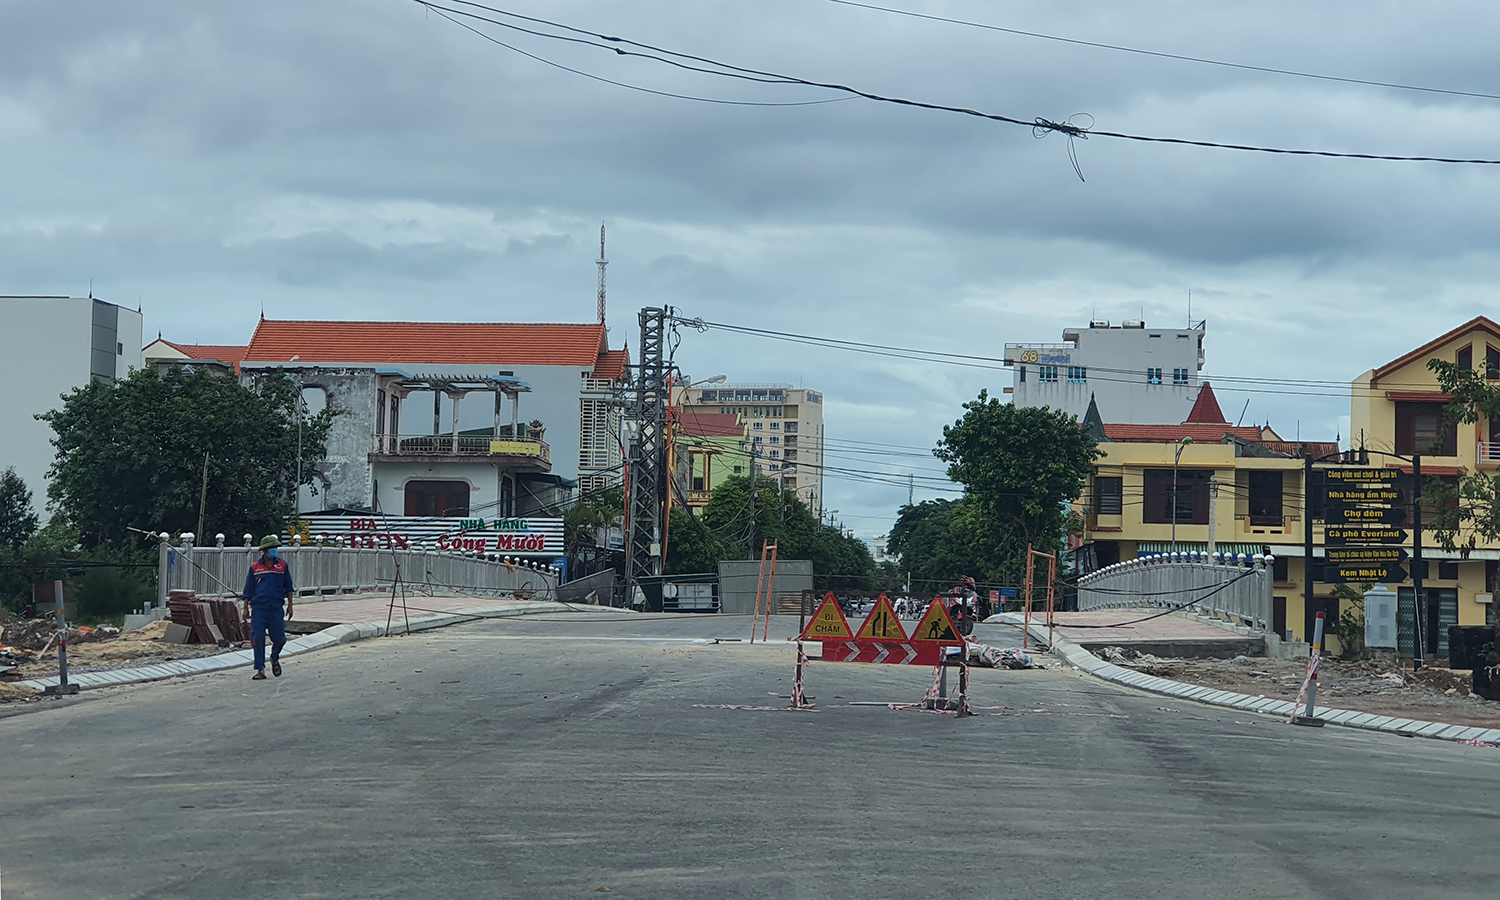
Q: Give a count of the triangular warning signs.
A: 3